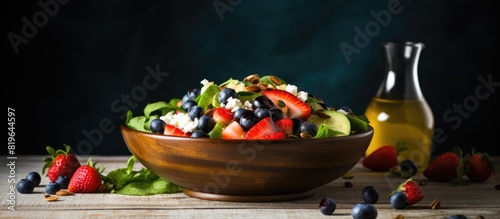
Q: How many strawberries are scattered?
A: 6